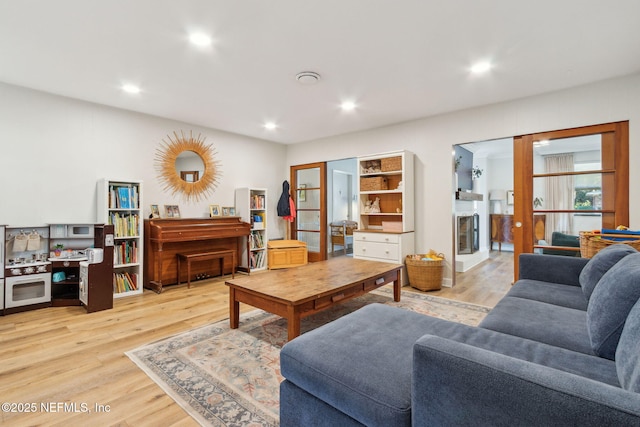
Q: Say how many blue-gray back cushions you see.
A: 3